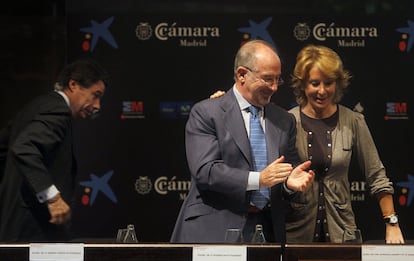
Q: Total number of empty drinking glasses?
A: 3